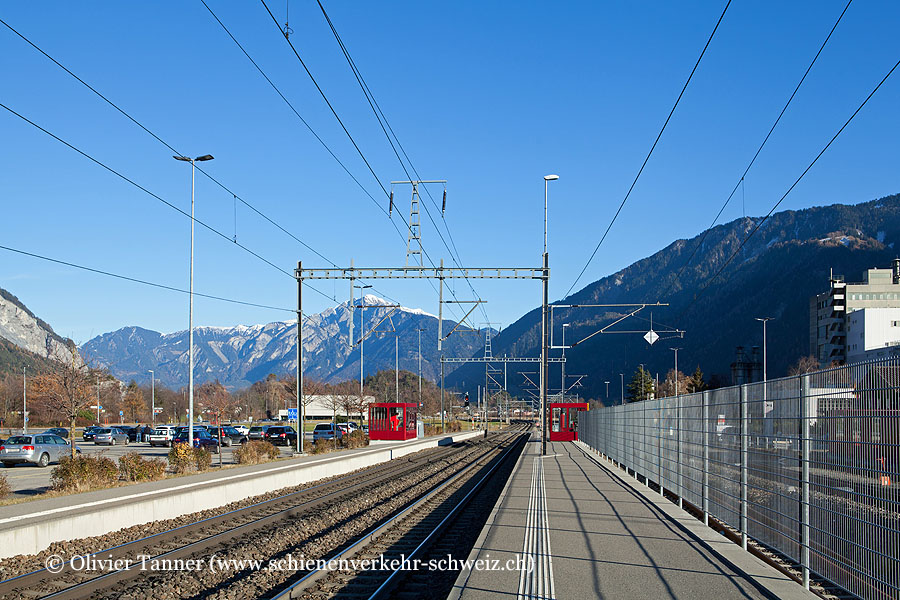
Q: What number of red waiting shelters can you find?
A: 2